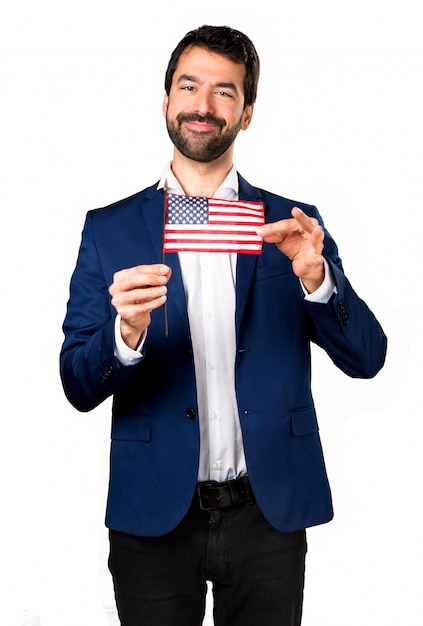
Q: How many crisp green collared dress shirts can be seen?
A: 0